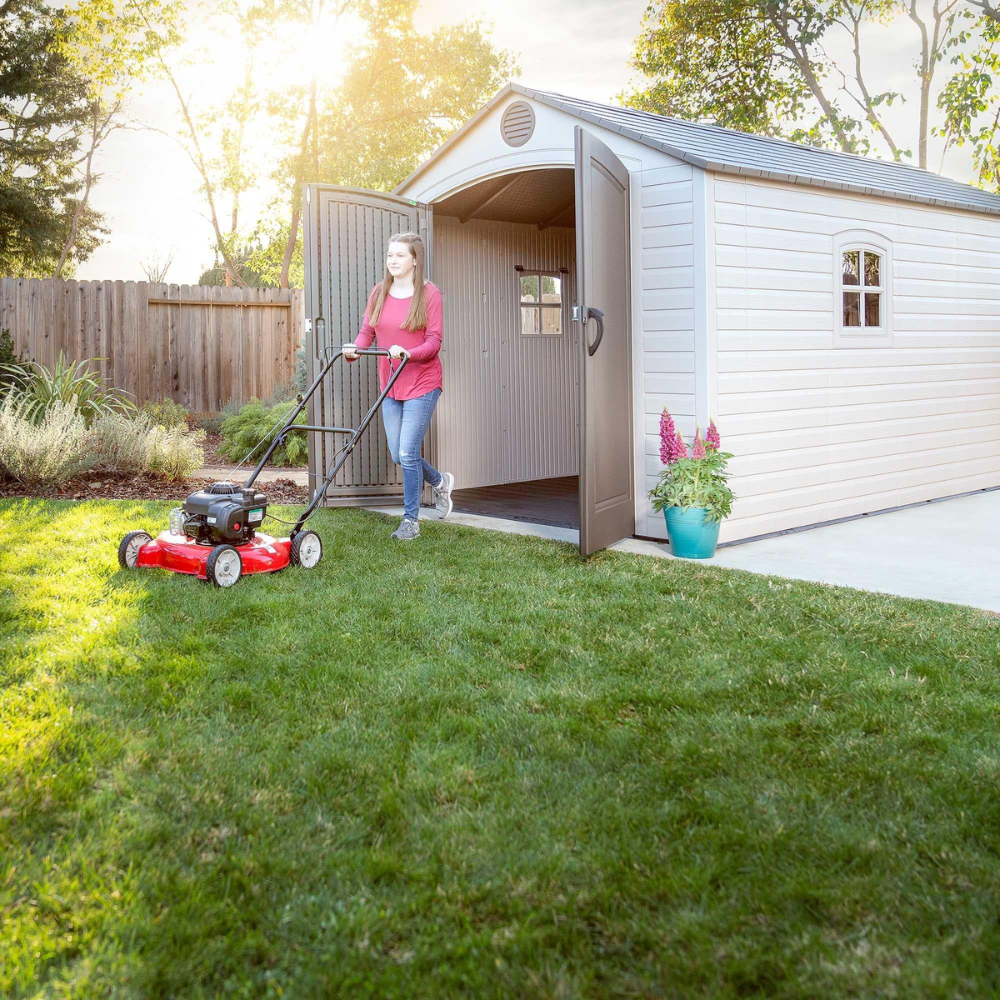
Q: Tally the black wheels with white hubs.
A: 3